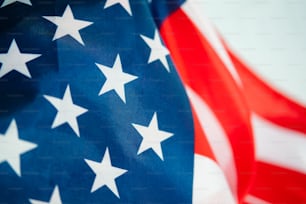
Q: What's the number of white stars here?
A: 11